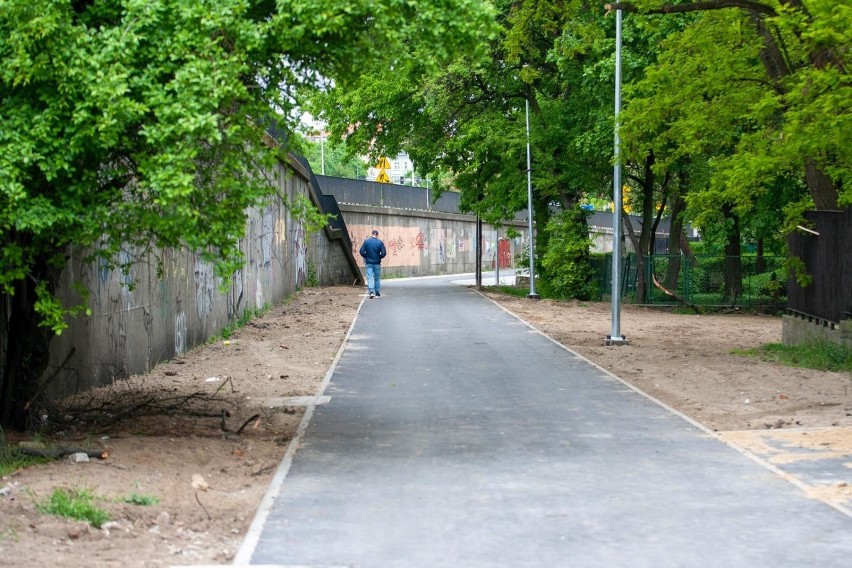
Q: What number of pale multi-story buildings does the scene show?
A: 1